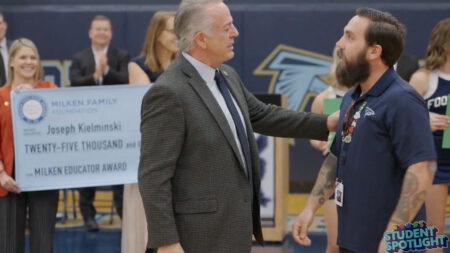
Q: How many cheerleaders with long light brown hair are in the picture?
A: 1